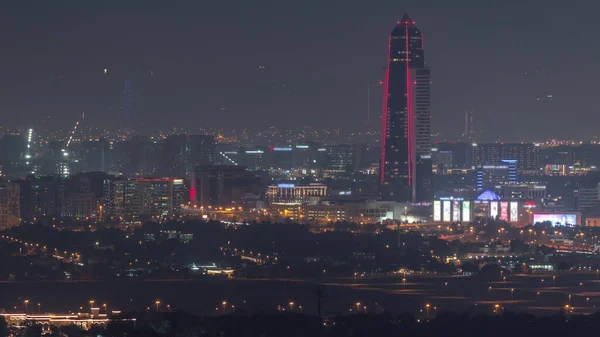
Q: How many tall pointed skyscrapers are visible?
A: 1